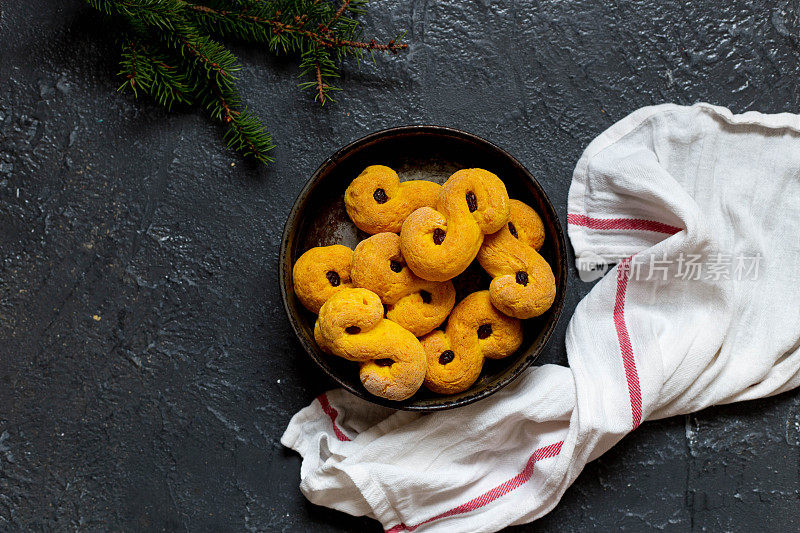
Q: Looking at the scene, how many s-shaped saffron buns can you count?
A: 7